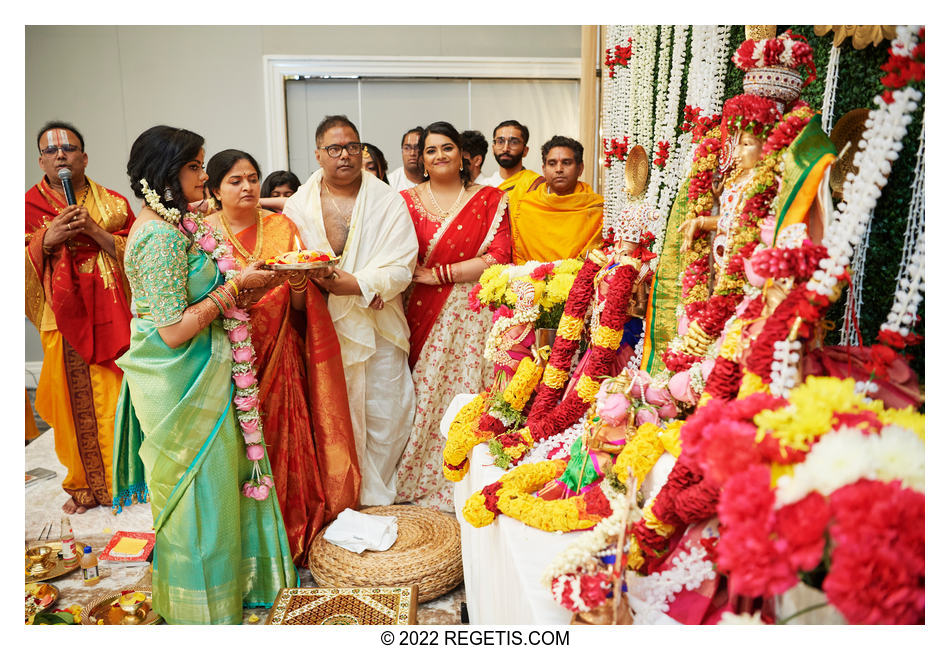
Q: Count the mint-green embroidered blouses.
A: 1